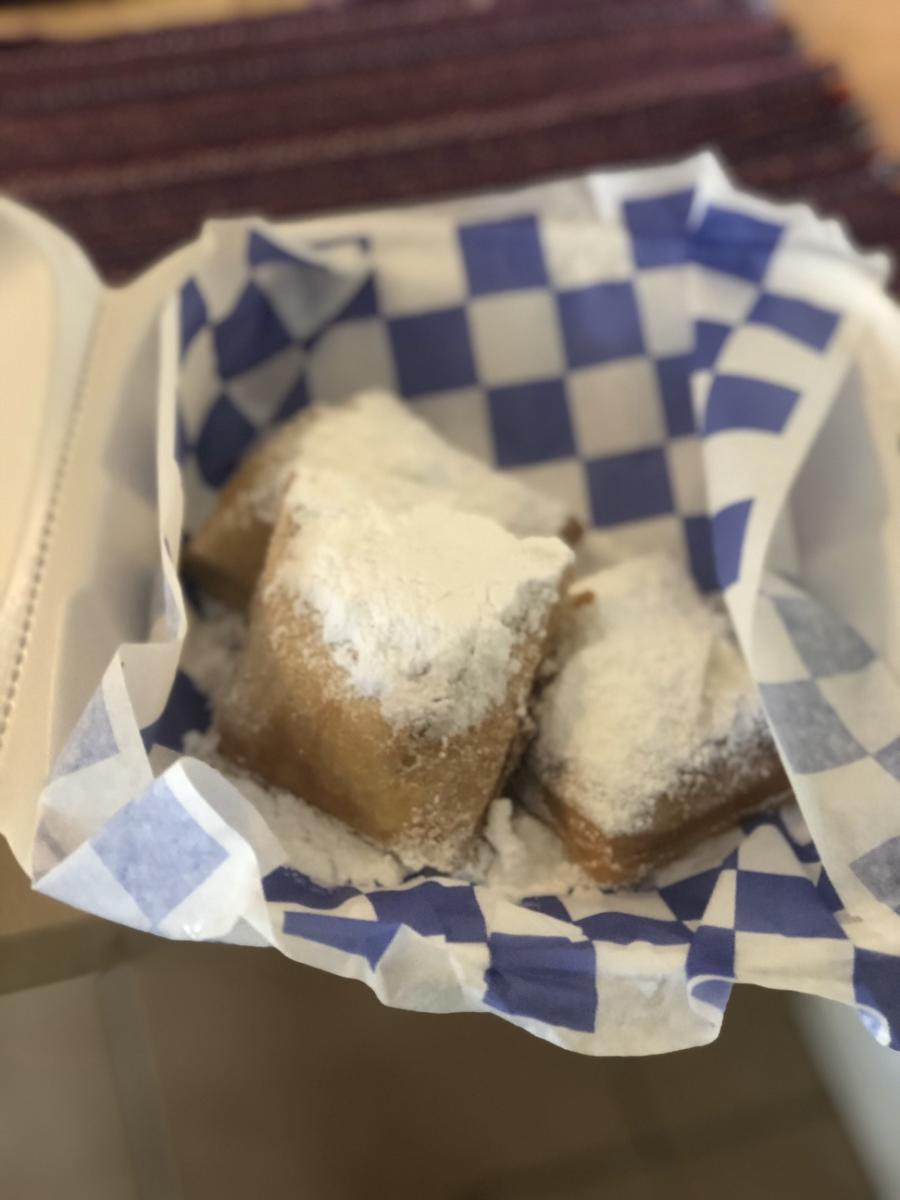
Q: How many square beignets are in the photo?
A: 3